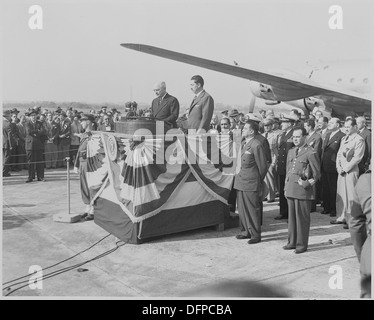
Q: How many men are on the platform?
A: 2